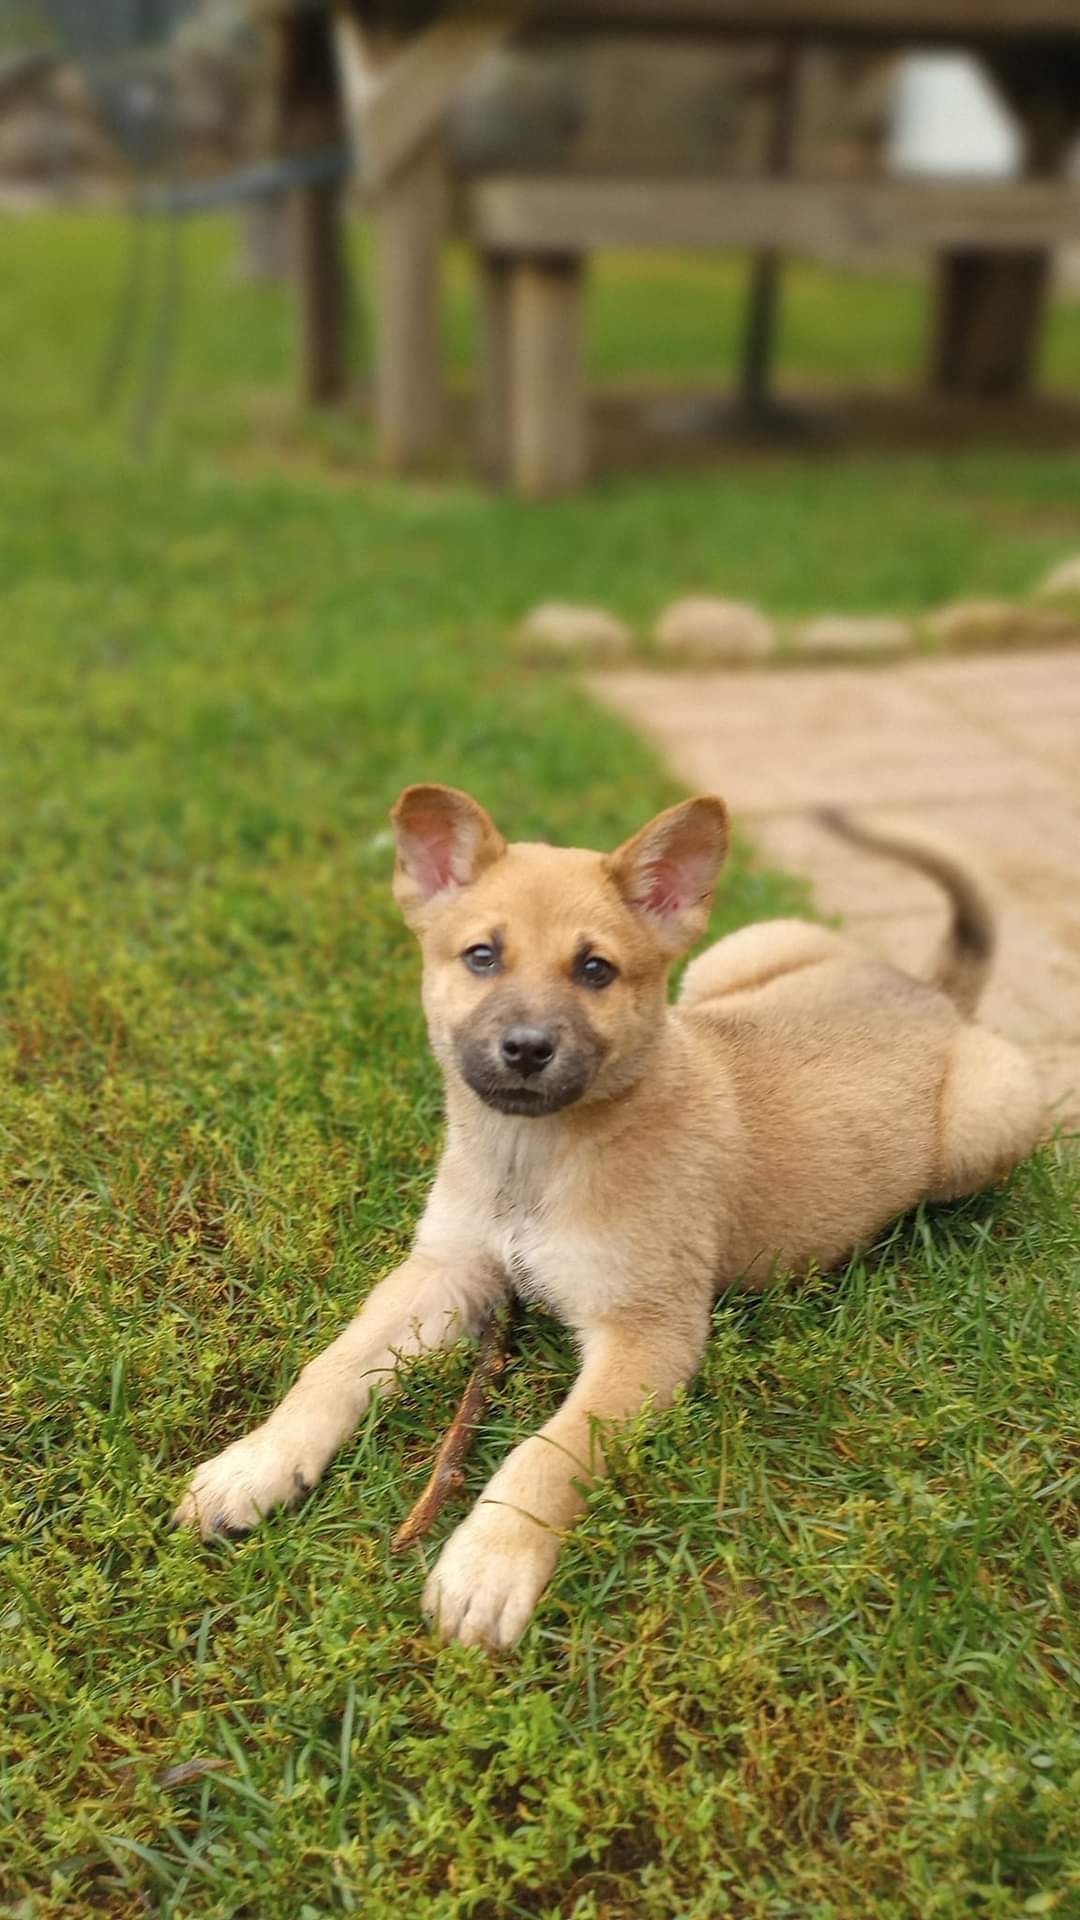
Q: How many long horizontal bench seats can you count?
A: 1